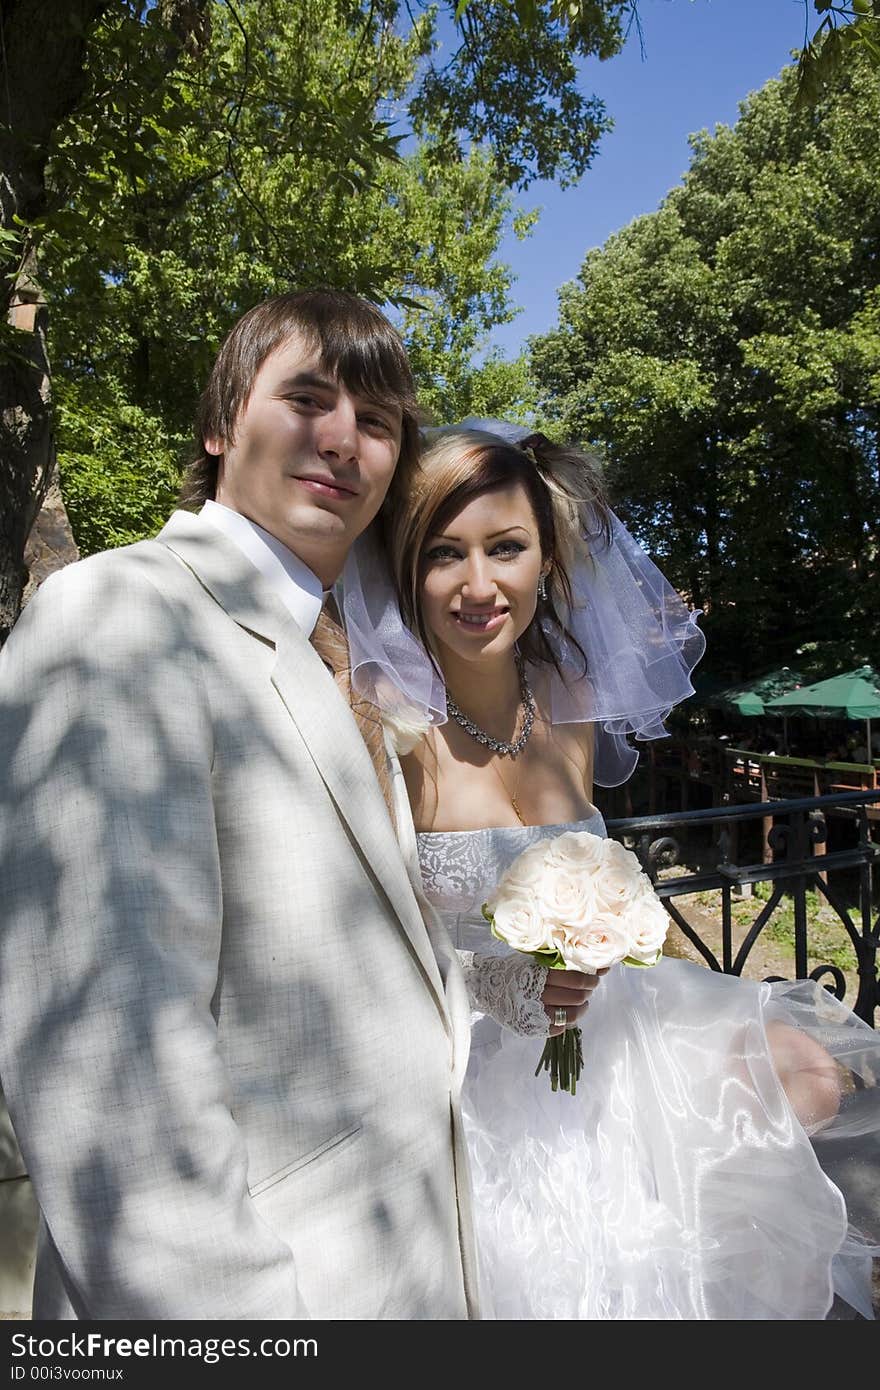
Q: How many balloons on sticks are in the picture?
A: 0